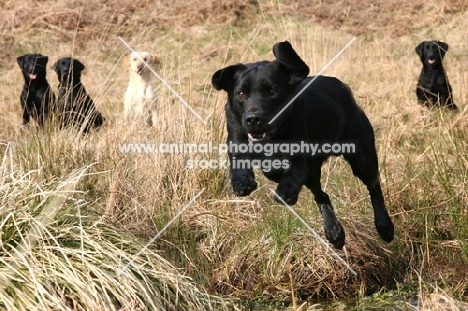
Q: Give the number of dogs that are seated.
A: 4